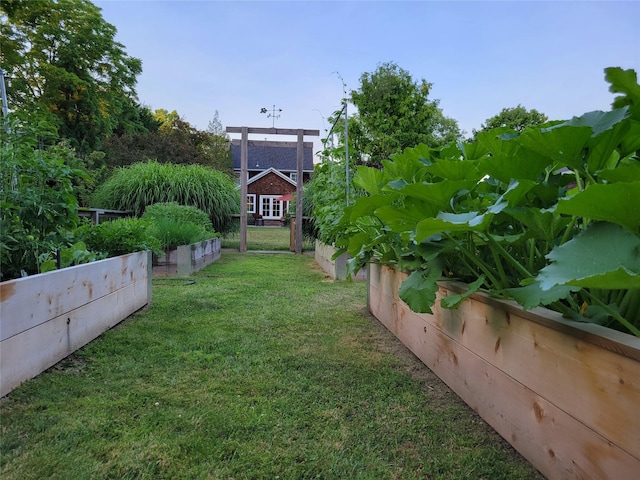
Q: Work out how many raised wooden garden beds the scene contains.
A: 4